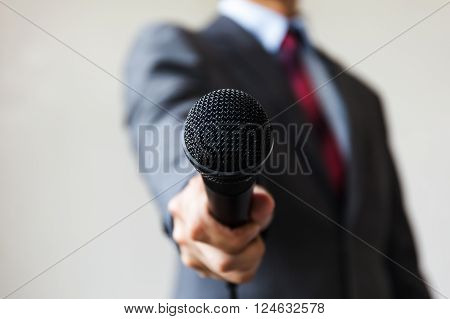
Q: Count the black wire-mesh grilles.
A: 1